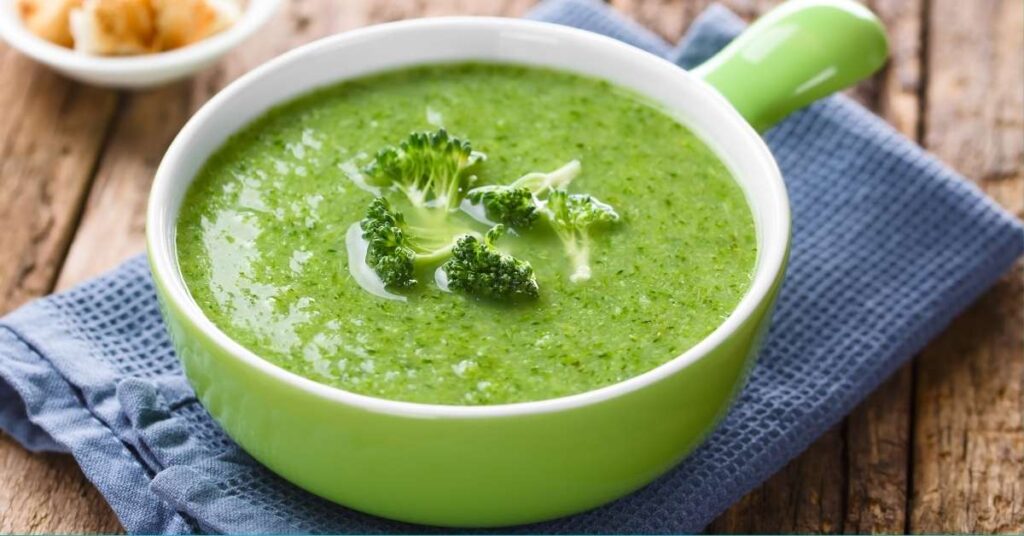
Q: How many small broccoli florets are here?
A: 5